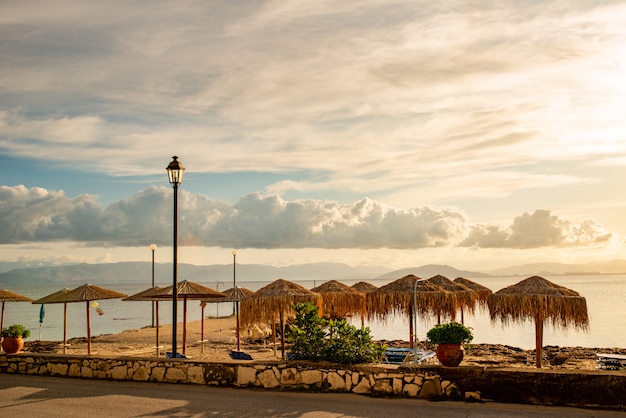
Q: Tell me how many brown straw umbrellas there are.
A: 13